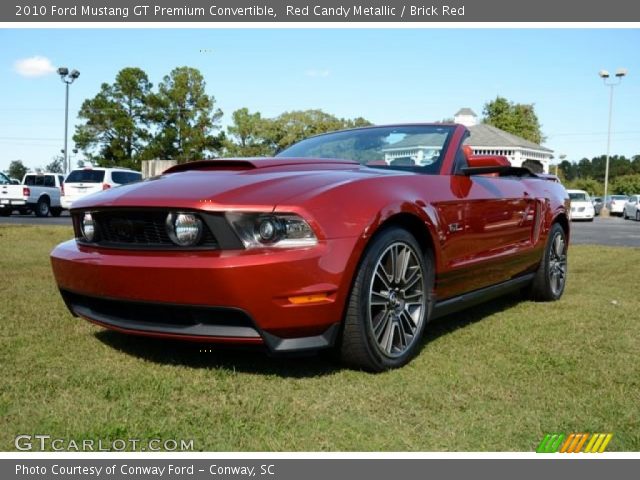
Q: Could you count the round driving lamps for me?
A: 2